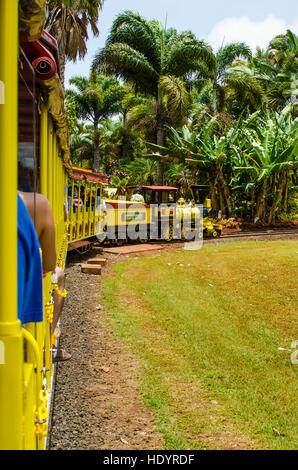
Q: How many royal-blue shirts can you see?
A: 1